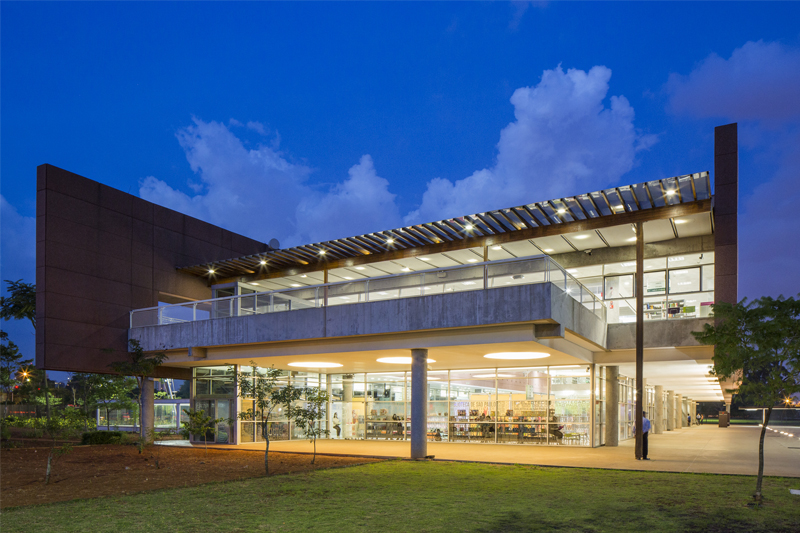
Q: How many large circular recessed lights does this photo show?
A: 3